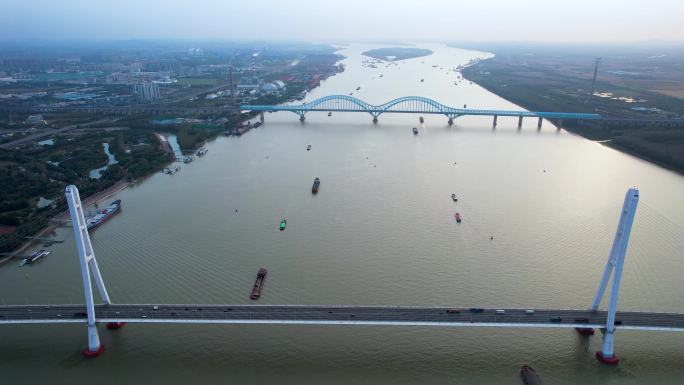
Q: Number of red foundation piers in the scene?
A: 4